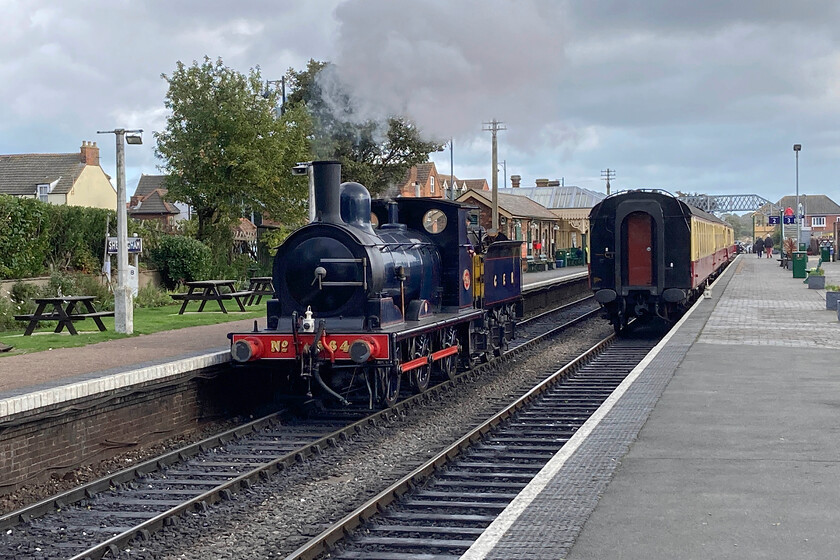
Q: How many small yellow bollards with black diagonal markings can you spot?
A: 0